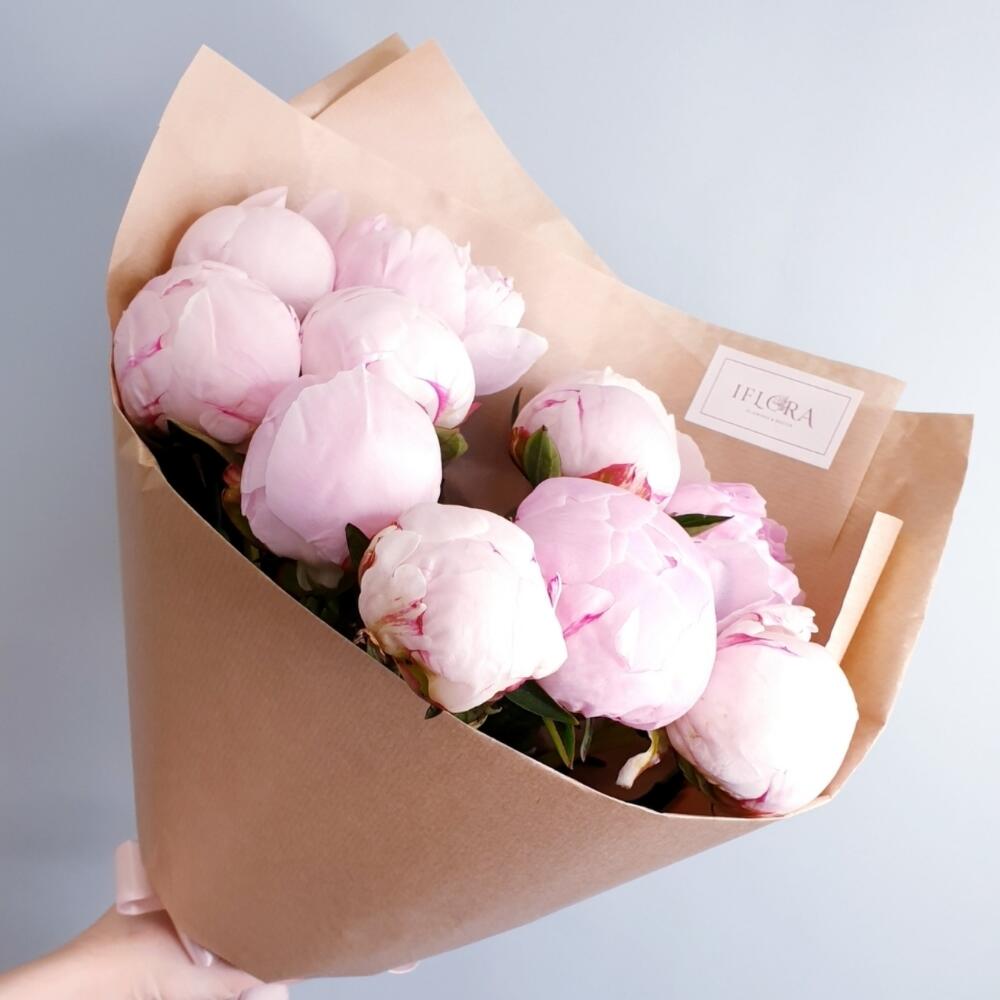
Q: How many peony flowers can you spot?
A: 10